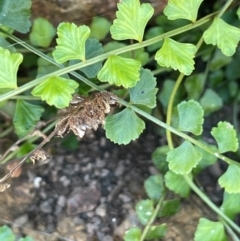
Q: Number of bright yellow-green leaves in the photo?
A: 8